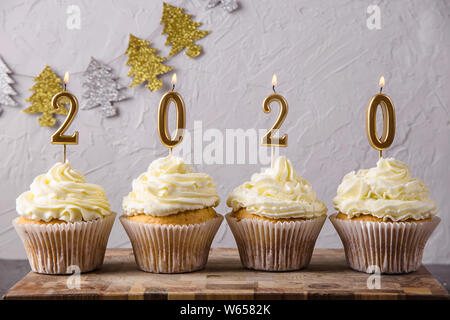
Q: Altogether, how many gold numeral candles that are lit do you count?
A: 4